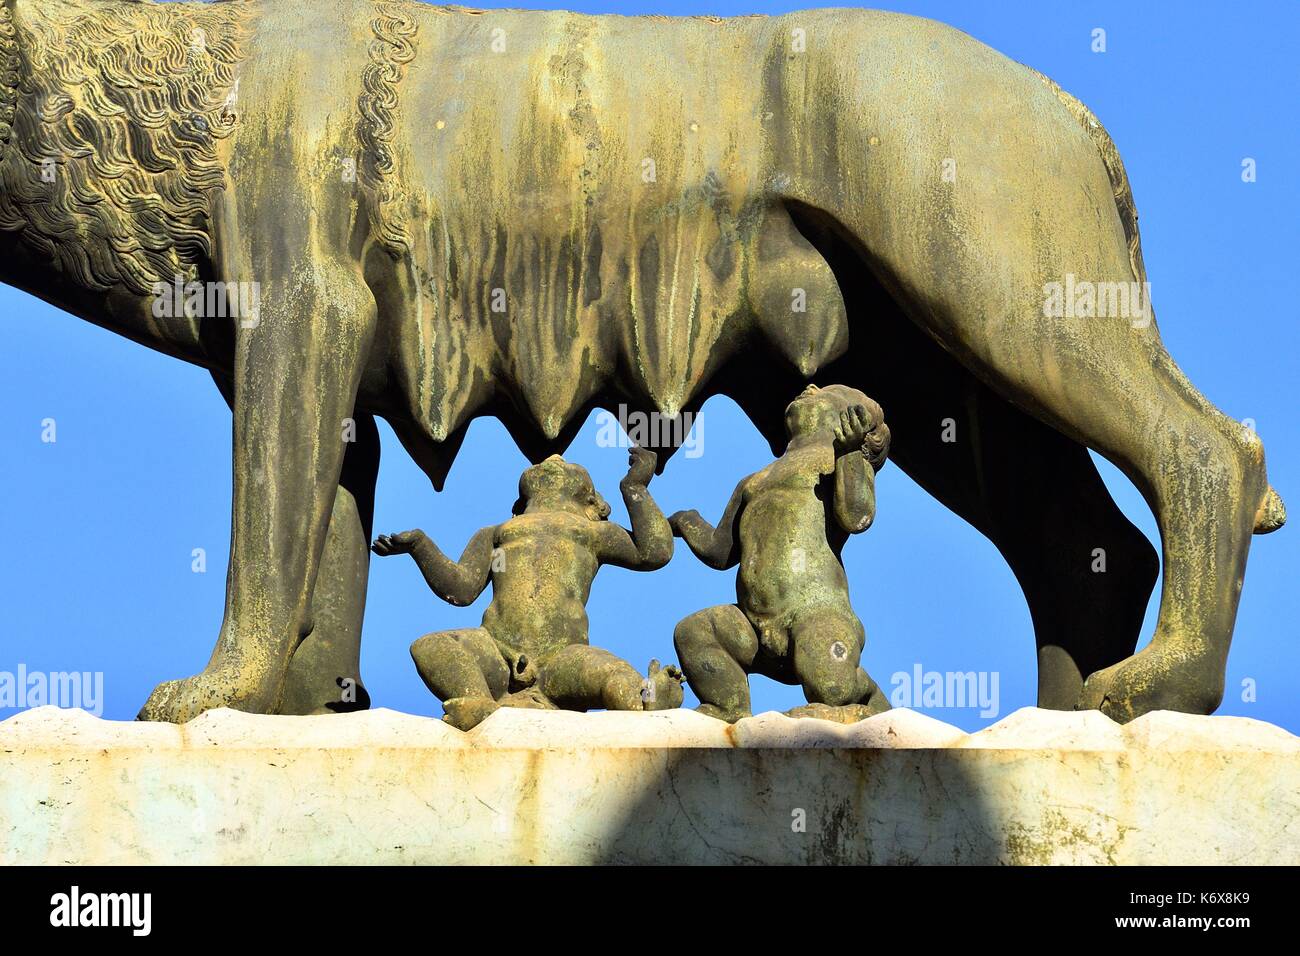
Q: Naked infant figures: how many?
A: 2